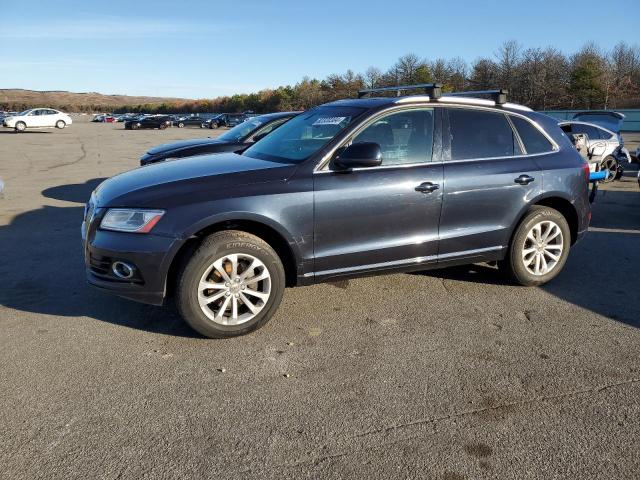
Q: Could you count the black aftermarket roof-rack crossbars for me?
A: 2